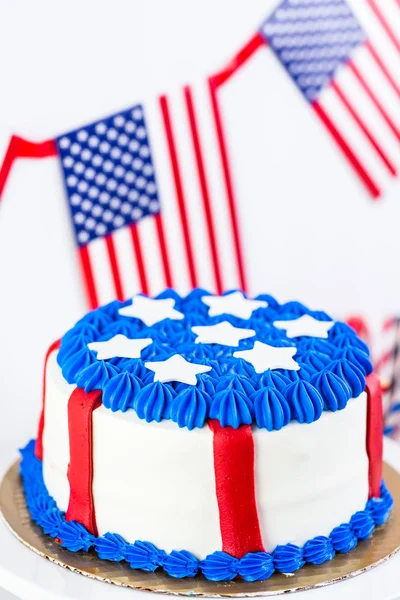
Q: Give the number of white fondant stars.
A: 7